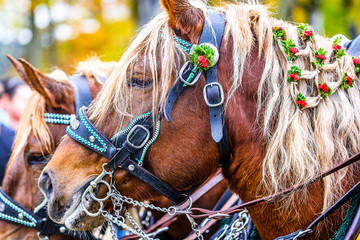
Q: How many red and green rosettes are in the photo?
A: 11